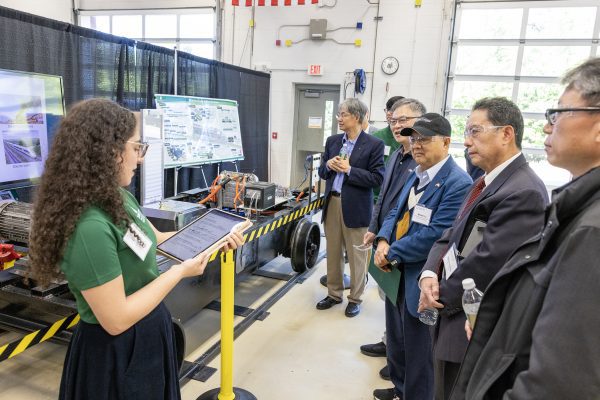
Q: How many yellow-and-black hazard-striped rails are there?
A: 2